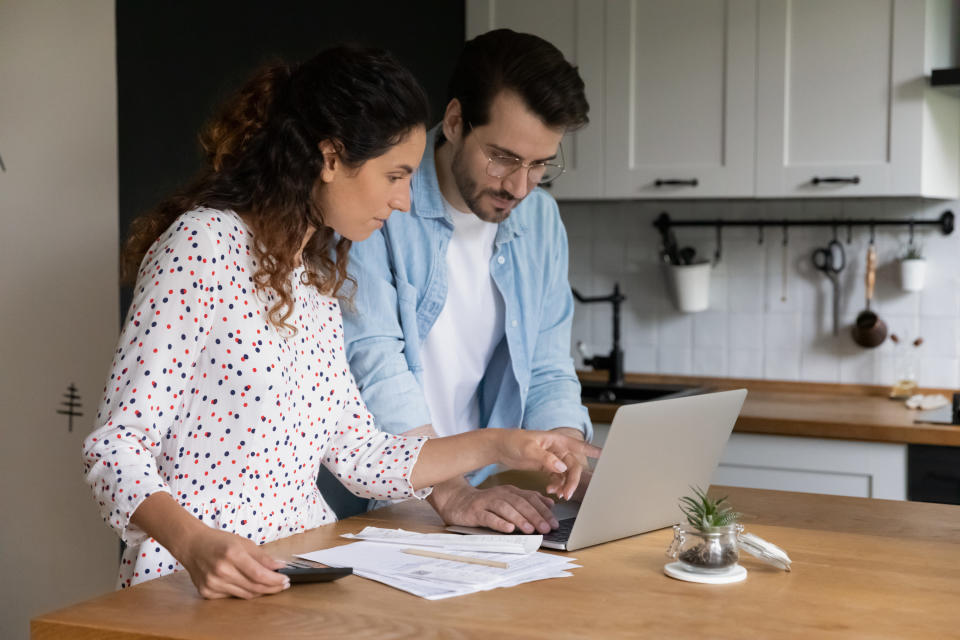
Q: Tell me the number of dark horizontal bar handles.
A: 2